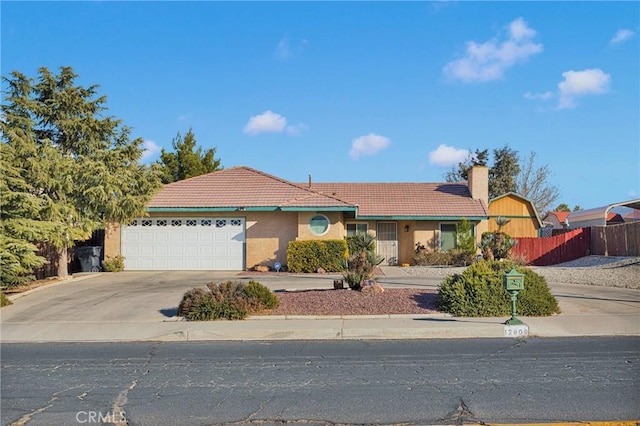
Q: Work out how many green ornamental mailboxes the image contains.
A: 1